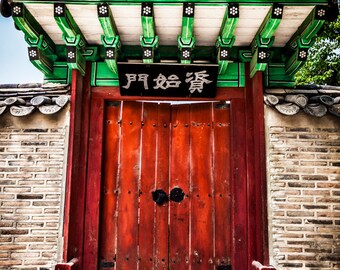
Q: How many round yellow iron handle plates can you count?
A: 0